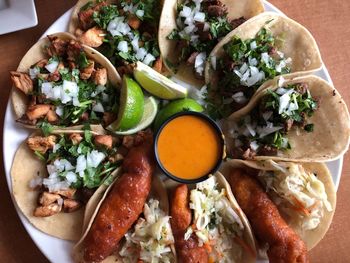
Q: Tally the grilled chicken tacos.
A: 3